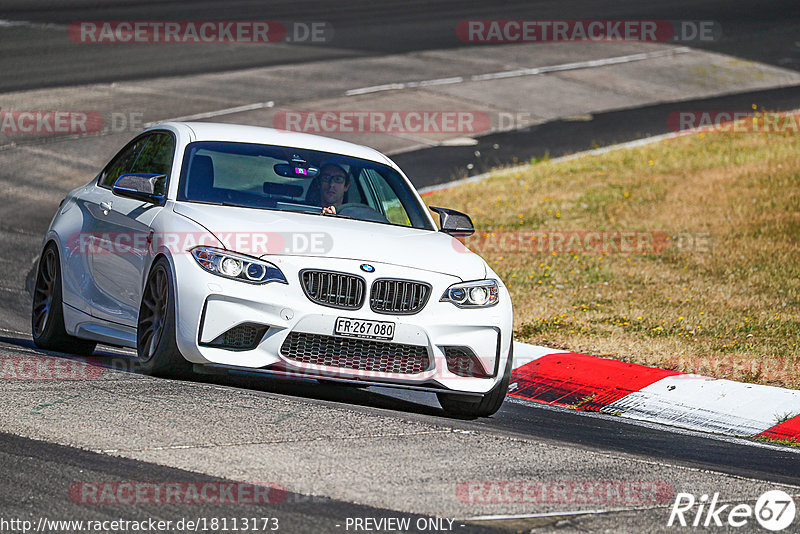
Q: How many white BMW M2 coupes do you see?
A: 1